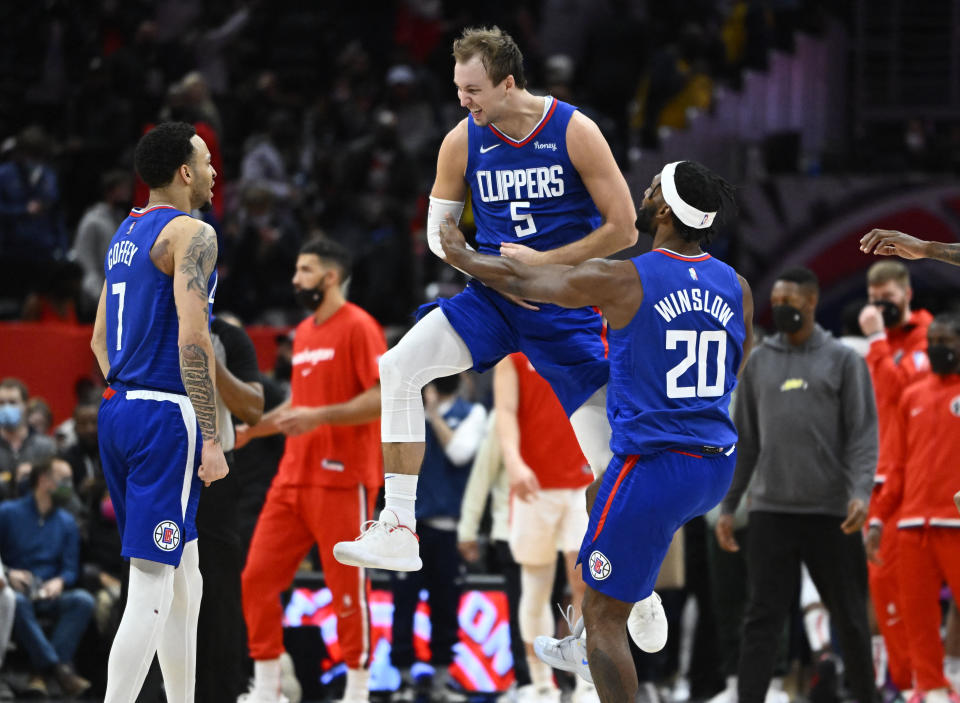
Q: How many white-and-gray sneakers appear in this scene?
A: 1